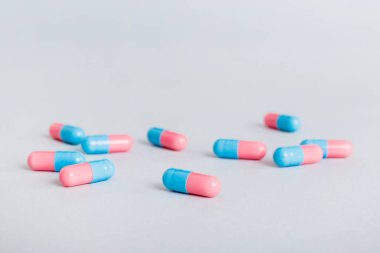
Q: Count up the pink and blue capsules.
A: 10